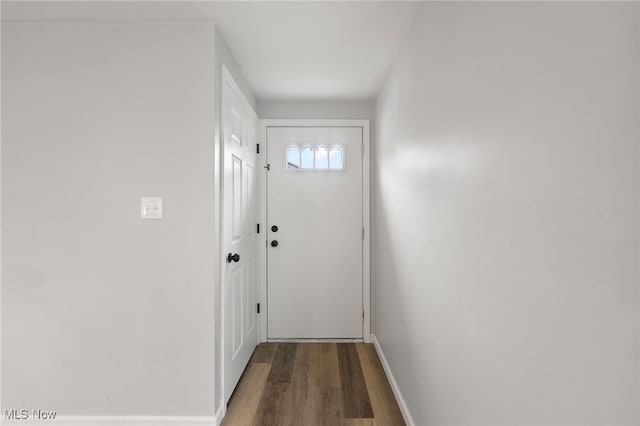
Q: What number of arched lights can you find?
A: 4